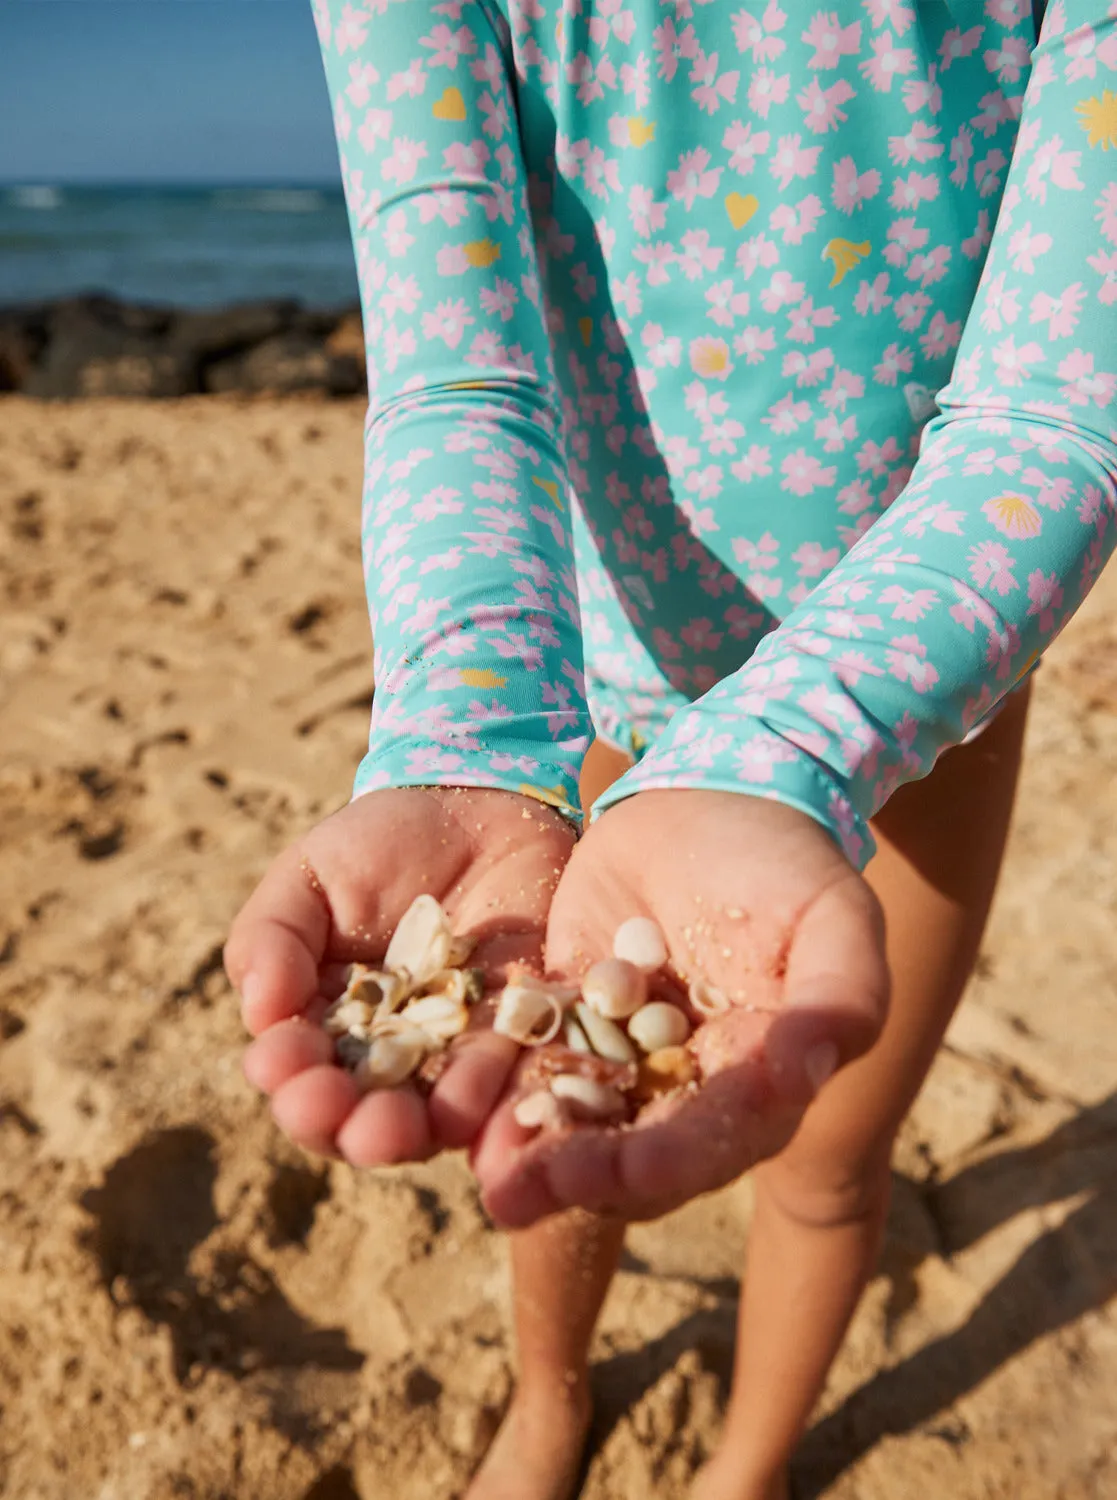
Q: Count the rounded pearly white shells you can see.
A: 3